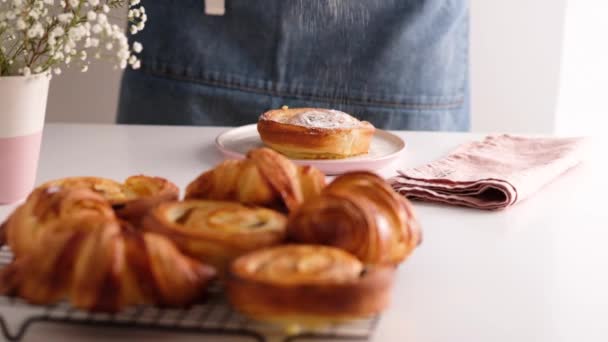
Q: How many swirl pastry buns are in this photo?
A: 4